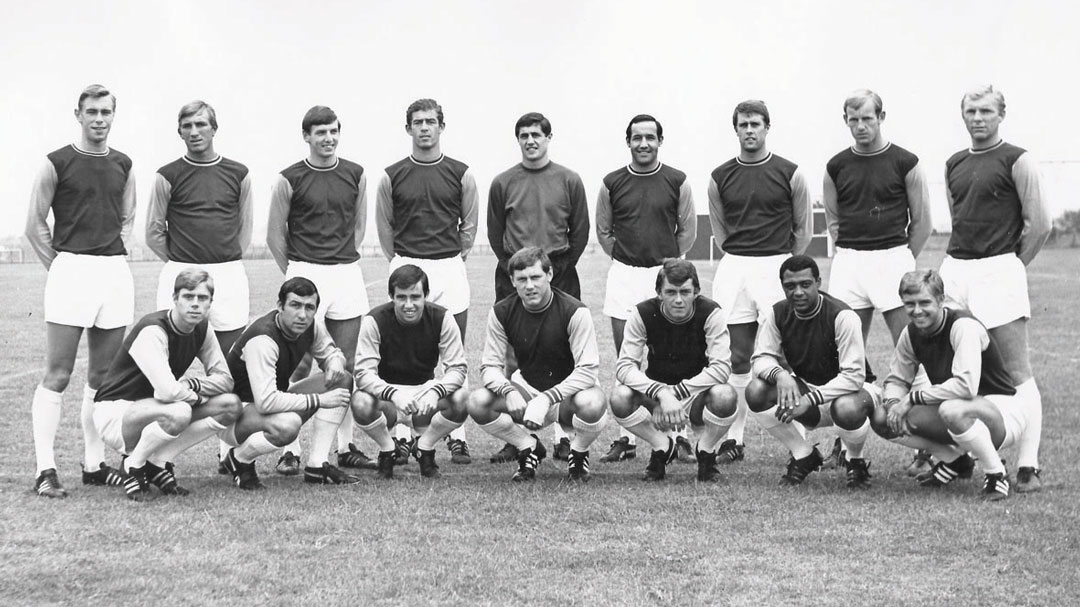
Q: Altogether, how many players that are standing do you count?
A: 9